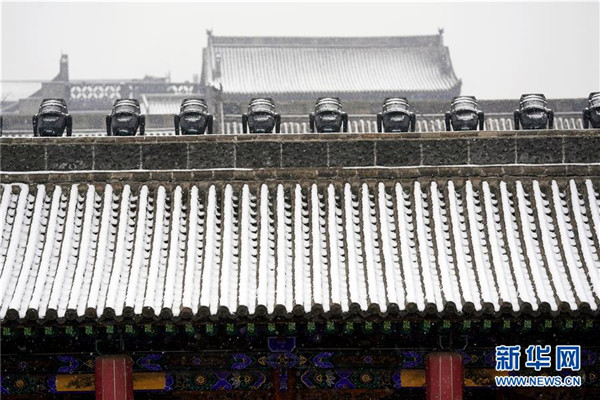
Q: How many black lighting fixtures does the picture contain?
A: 9